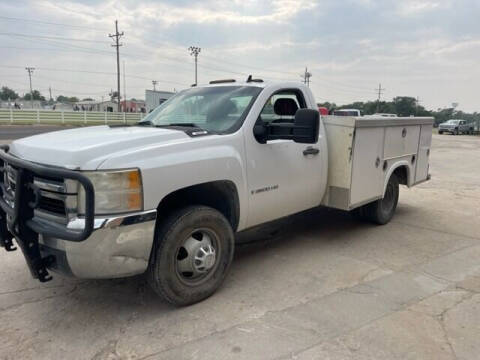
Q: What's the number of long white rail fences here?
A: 1